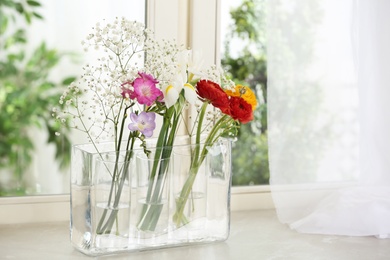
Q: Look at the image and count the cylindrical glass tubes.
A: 3